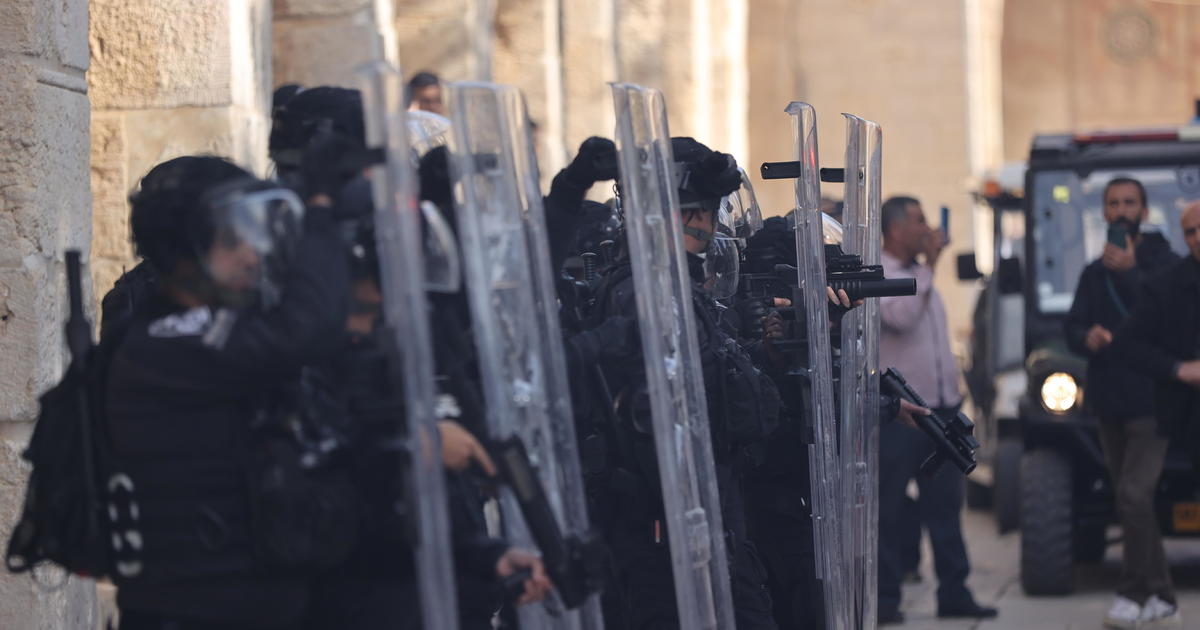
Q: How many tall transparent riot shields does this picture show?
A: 5